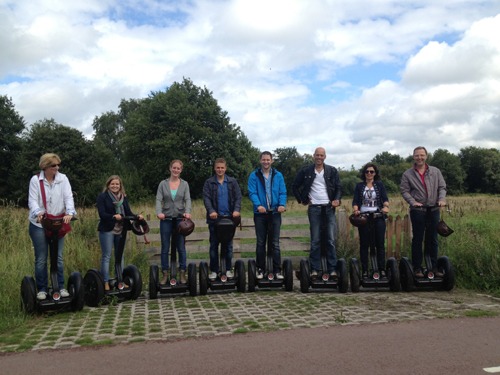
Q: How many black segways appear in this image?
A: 8